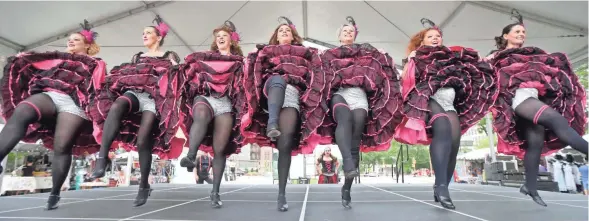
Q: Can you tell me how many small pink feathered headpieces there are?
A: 7